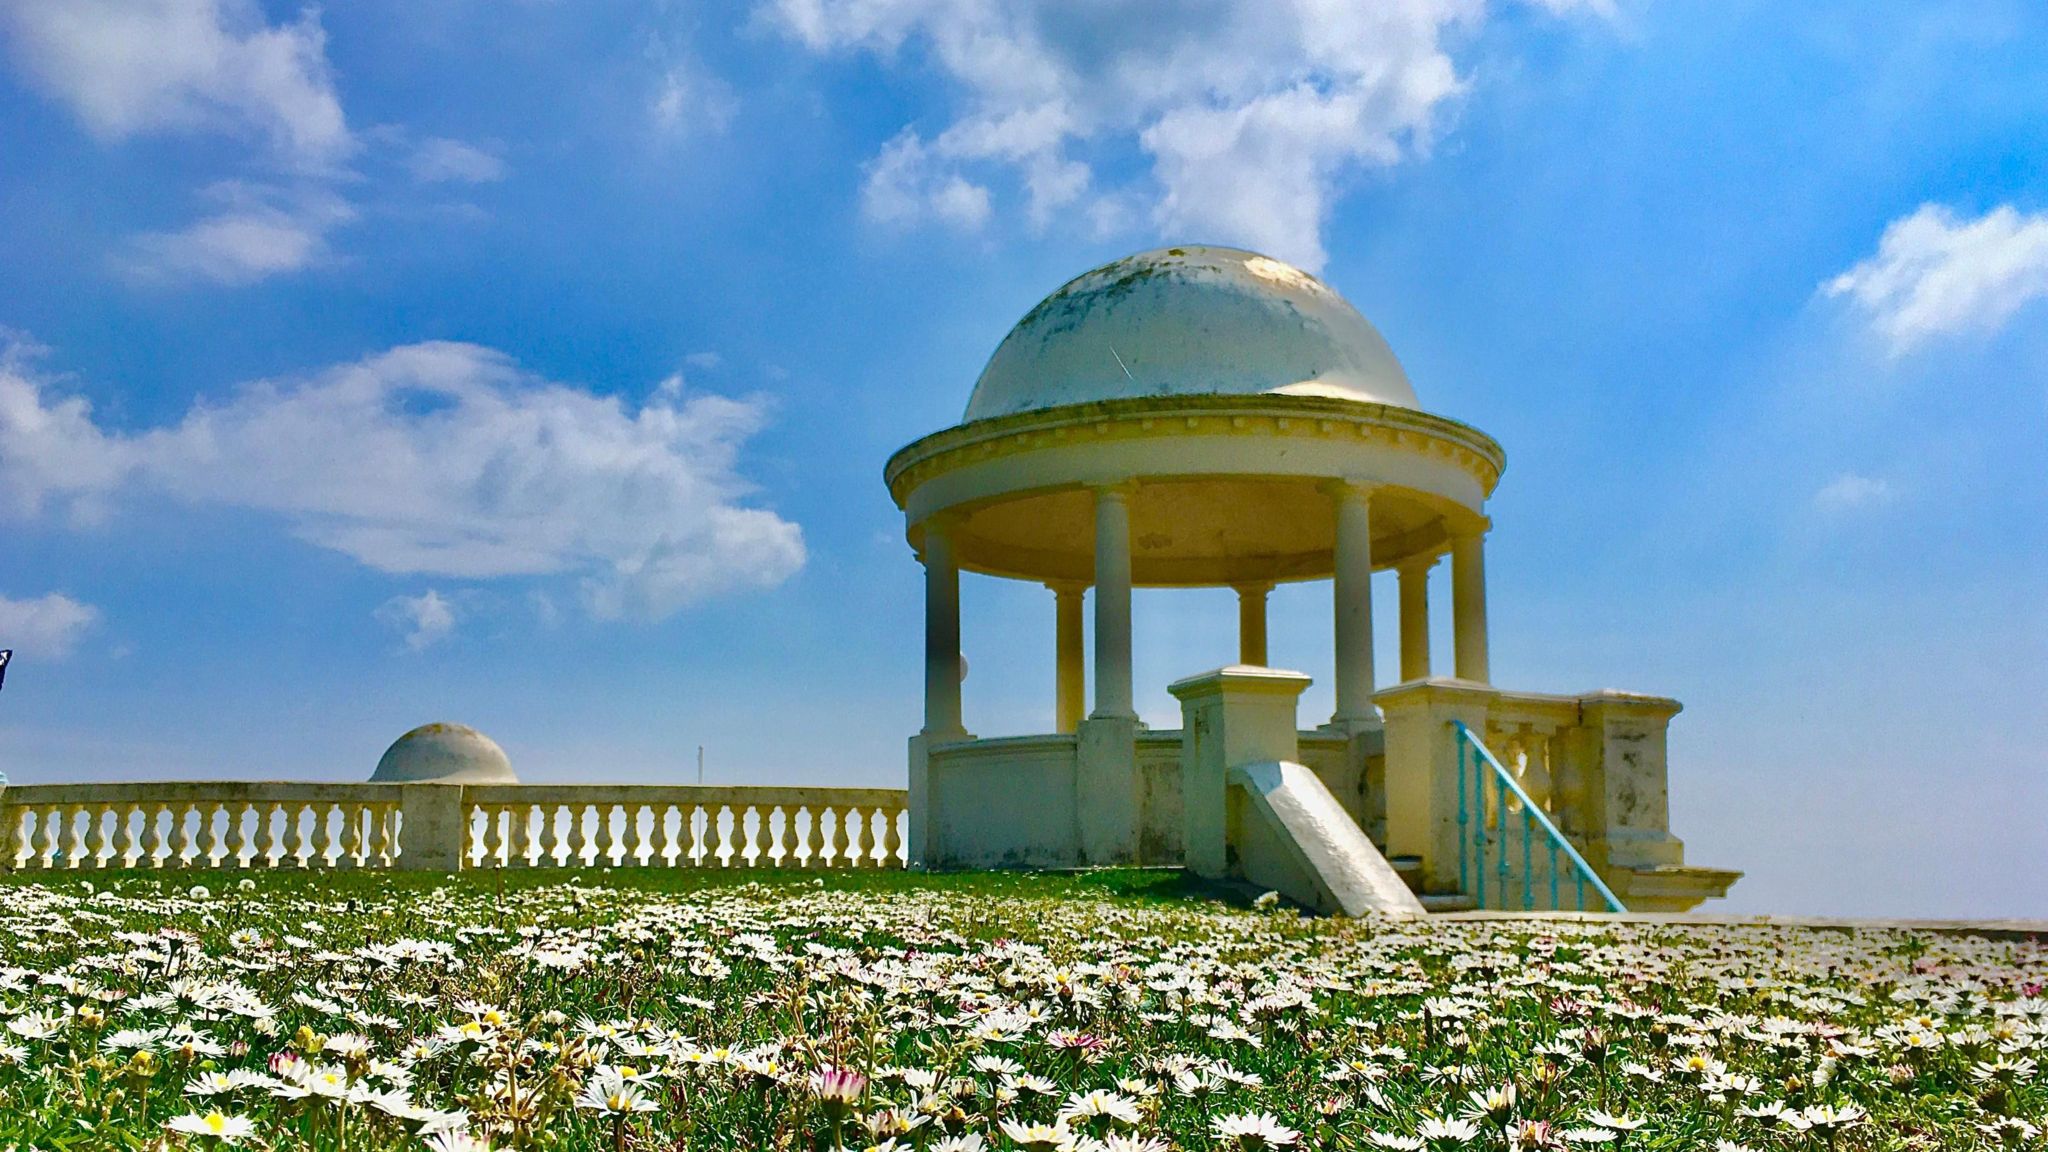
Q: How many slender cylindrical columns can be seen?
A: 7